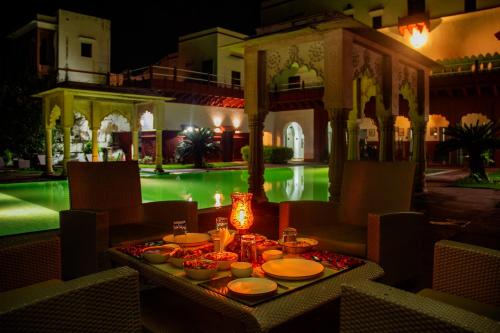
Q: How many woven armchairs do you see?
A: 4